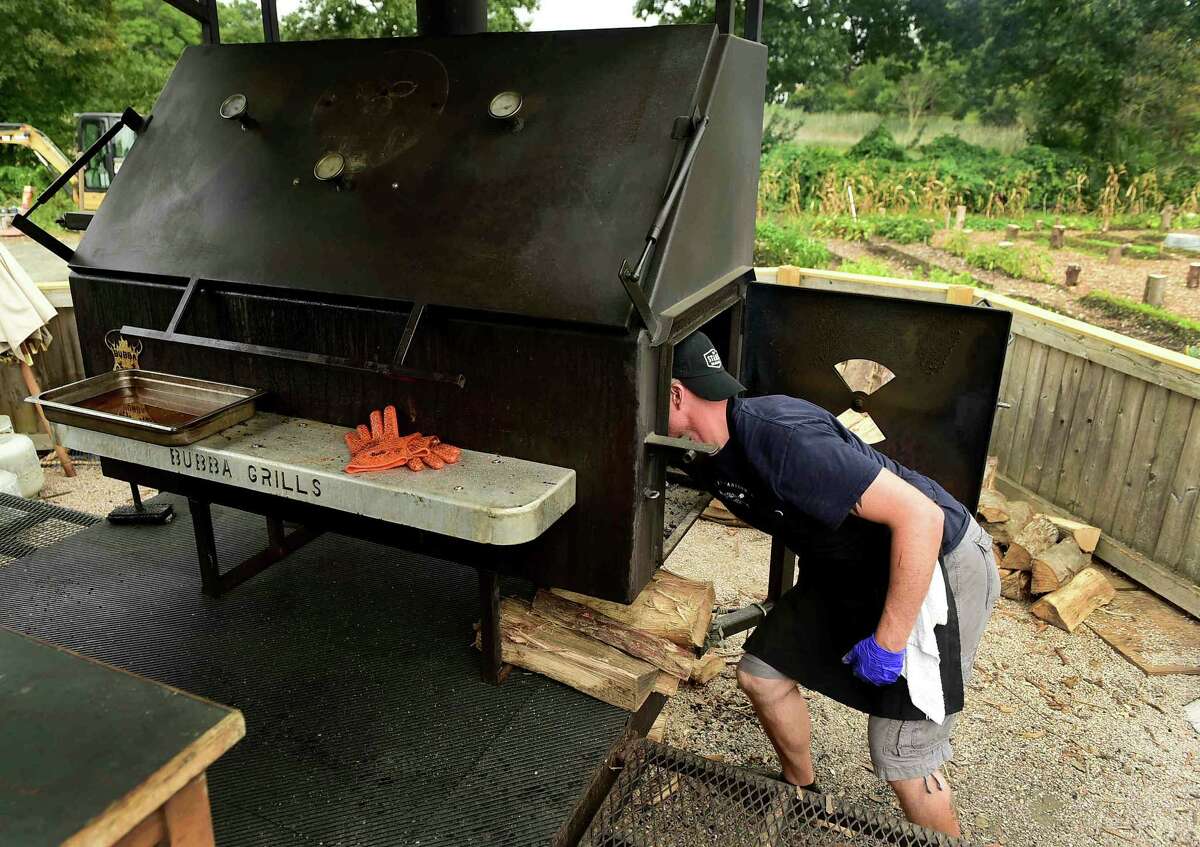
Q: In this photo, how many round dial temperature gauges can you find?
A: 3